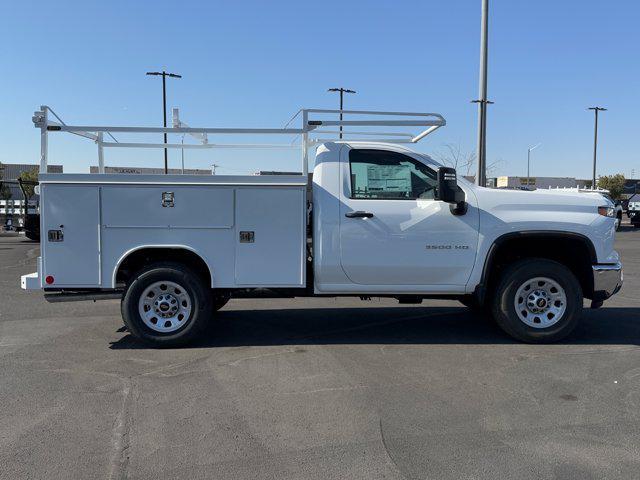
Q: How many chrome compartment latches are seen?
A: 3